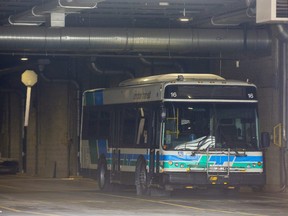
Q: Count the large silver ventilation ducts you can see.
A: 1